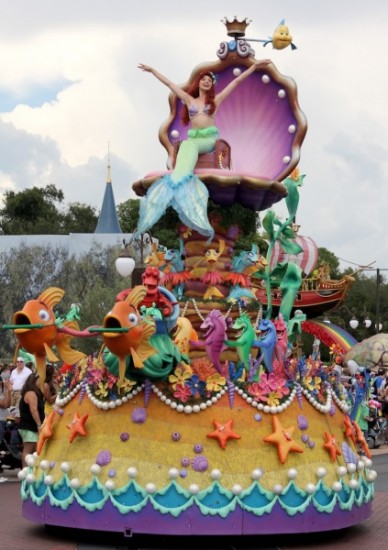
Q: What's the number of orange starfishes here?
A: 7